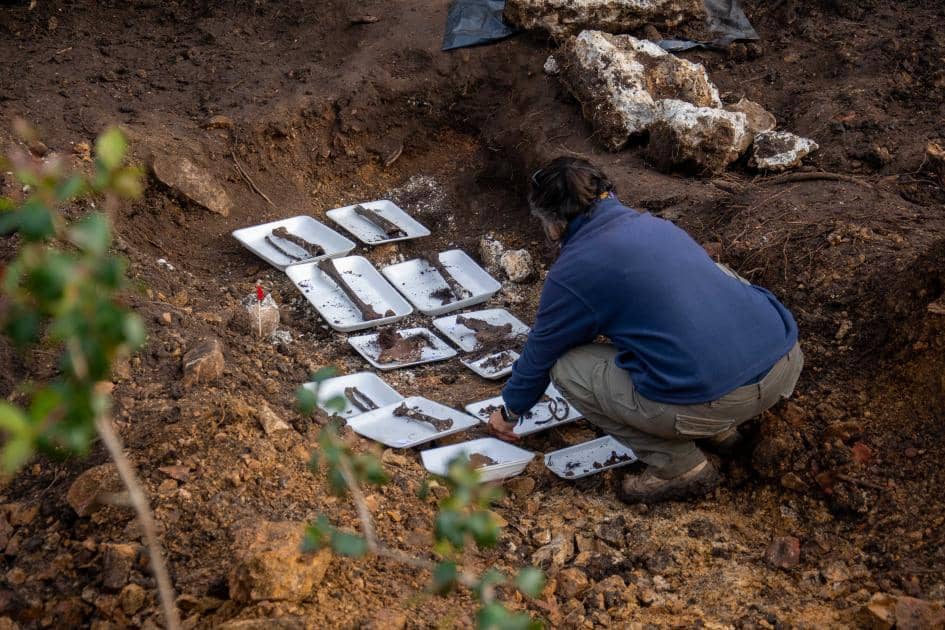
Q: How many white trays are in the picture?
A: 12